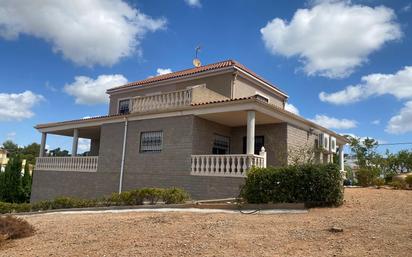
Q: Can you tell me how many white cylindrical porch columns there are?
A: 4